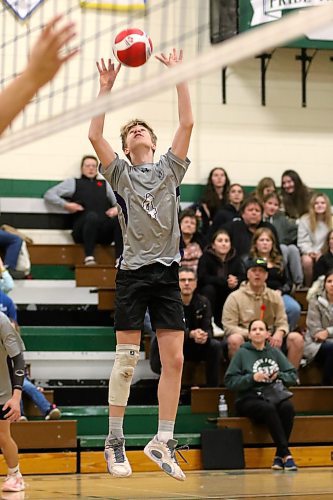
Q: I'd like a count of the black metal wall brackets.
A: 3